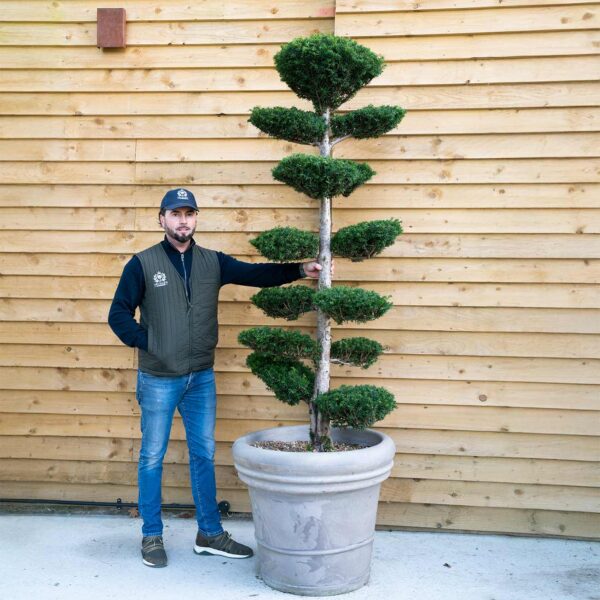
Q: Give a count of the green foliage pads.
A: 12